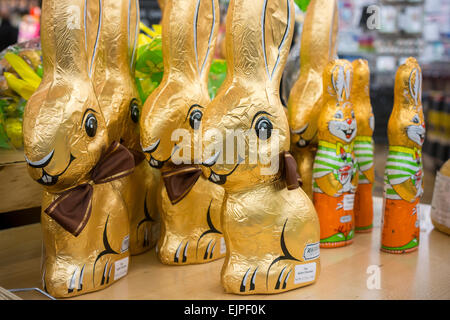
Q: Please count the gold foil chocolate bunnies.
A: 5